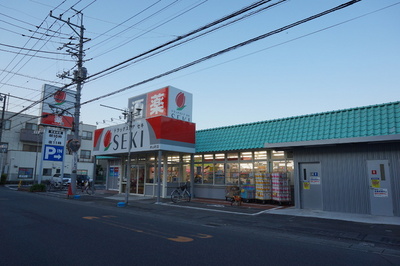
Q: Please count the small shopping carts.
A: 1